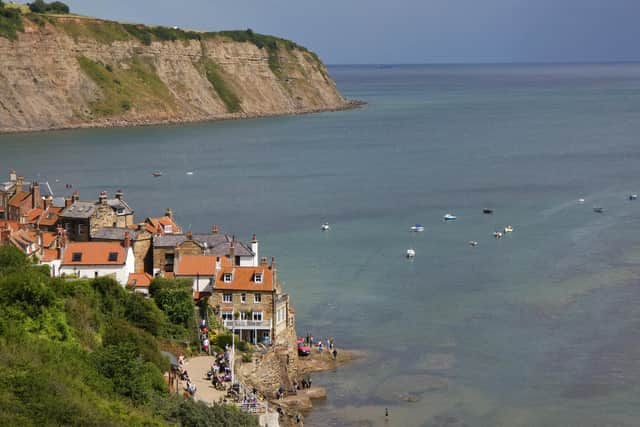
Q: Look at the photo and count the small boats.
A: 13